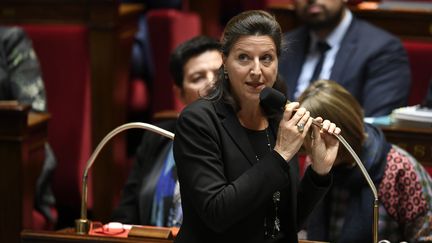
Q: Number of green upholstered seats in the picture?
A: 0